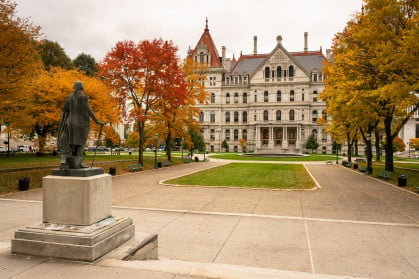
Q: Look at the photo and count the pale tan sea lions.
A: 0